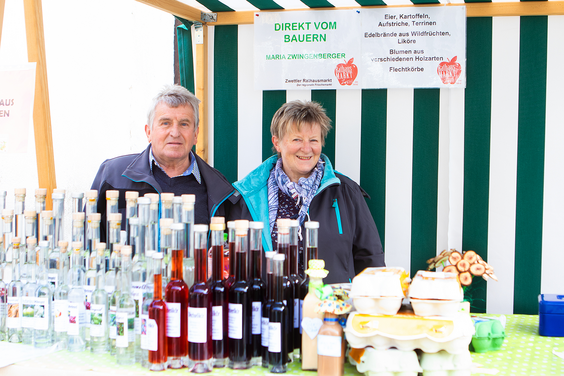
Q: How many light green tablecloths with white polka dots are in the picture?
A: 1